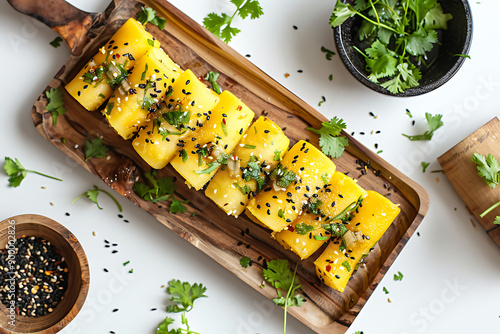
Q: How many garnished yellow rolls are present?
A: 8